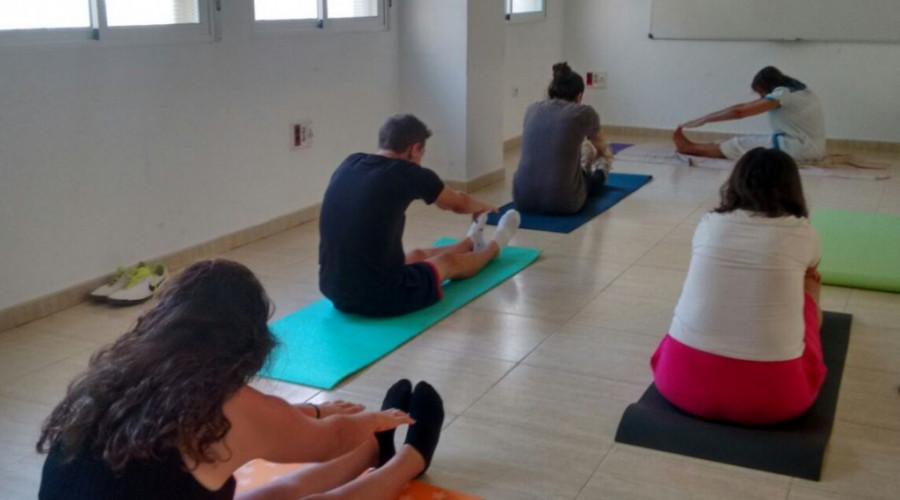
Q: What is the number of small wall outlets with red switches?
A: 2